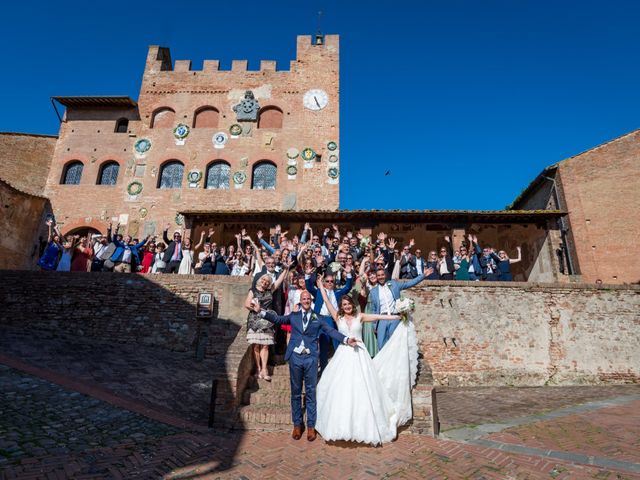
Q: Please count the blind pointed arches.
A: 3